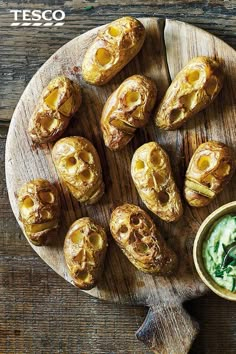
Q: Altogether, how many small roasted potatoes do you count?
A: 10